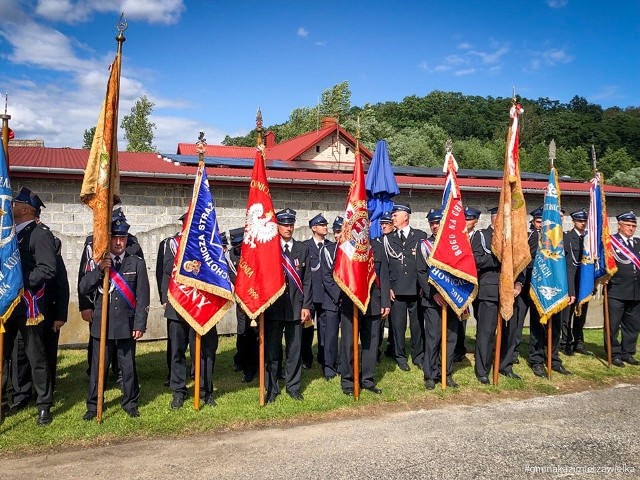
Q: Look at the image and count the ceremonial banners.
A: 9